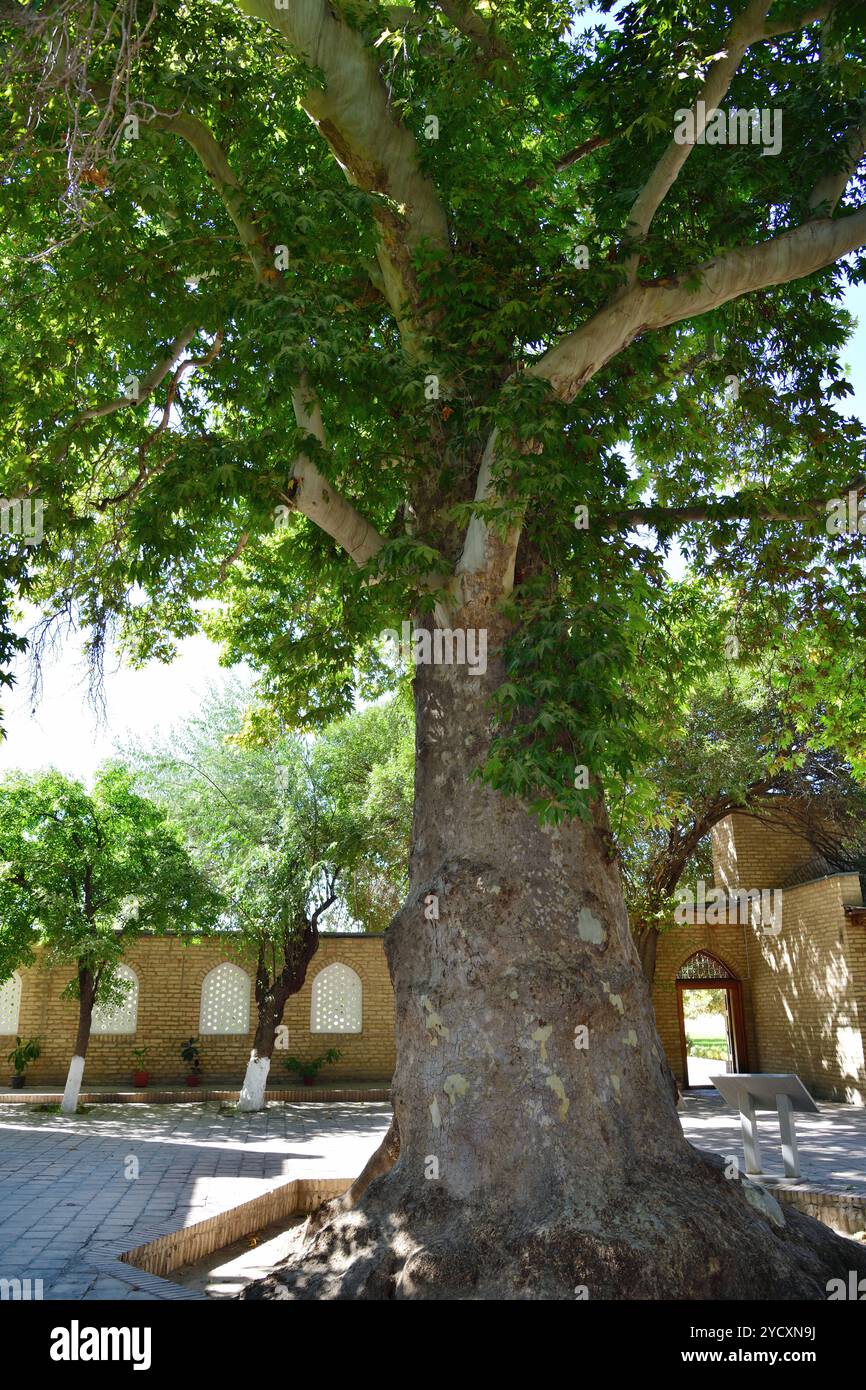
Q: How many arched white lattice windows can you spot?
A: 4